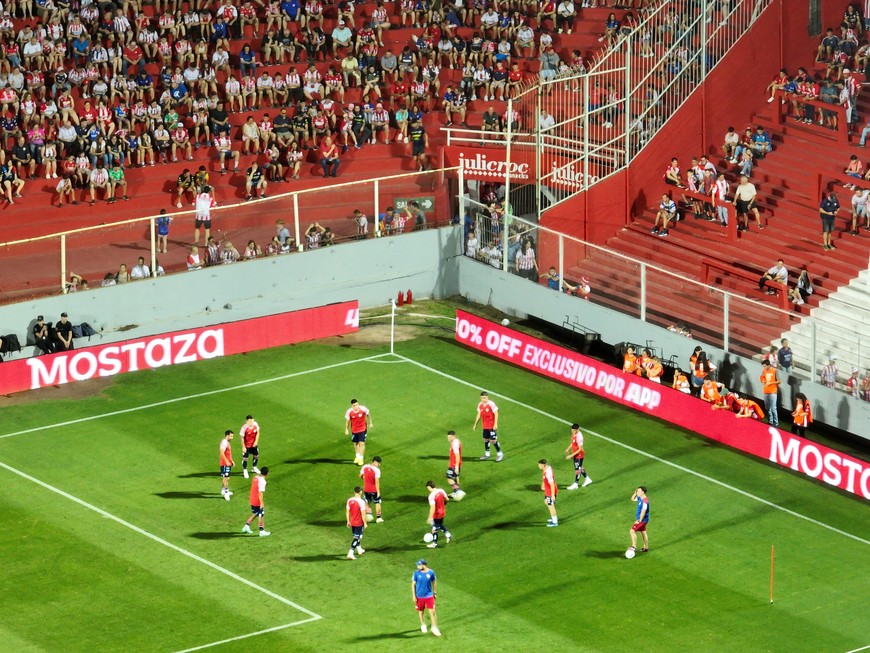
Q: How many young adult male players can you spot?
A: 11